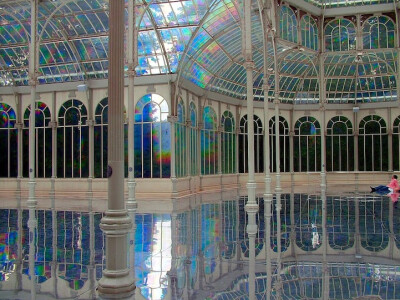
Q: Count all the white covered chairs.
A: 0